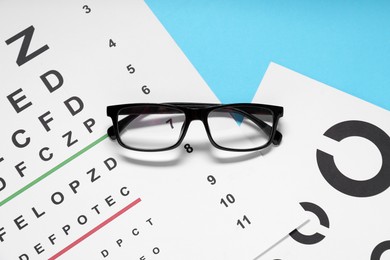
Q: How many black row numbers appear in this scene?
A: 9